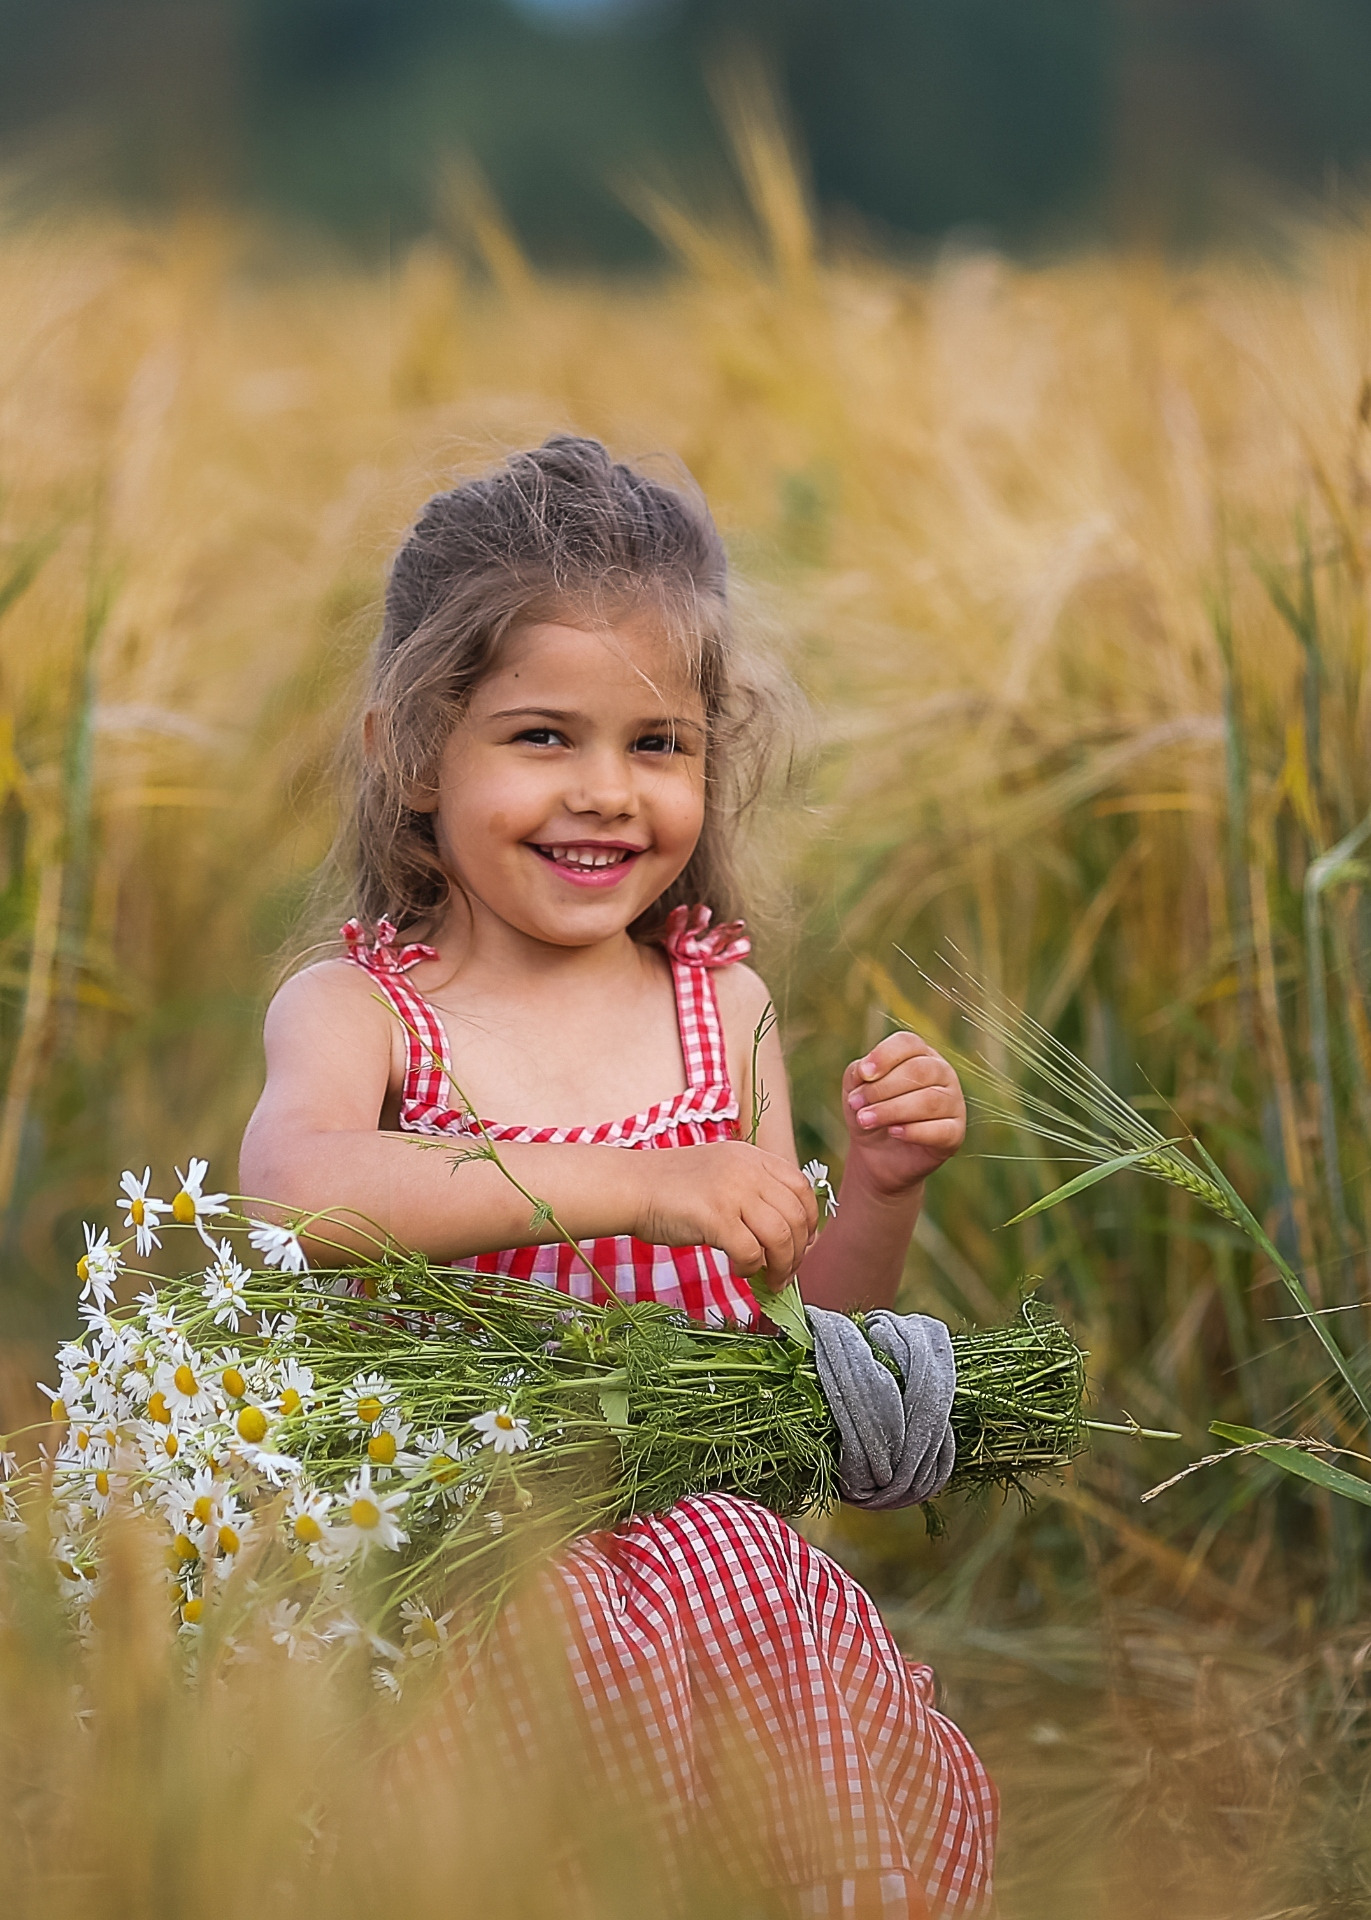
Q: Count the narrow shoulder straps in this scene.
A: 2